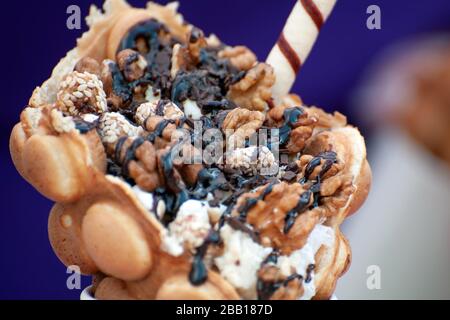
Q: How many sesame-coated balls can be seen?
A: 4